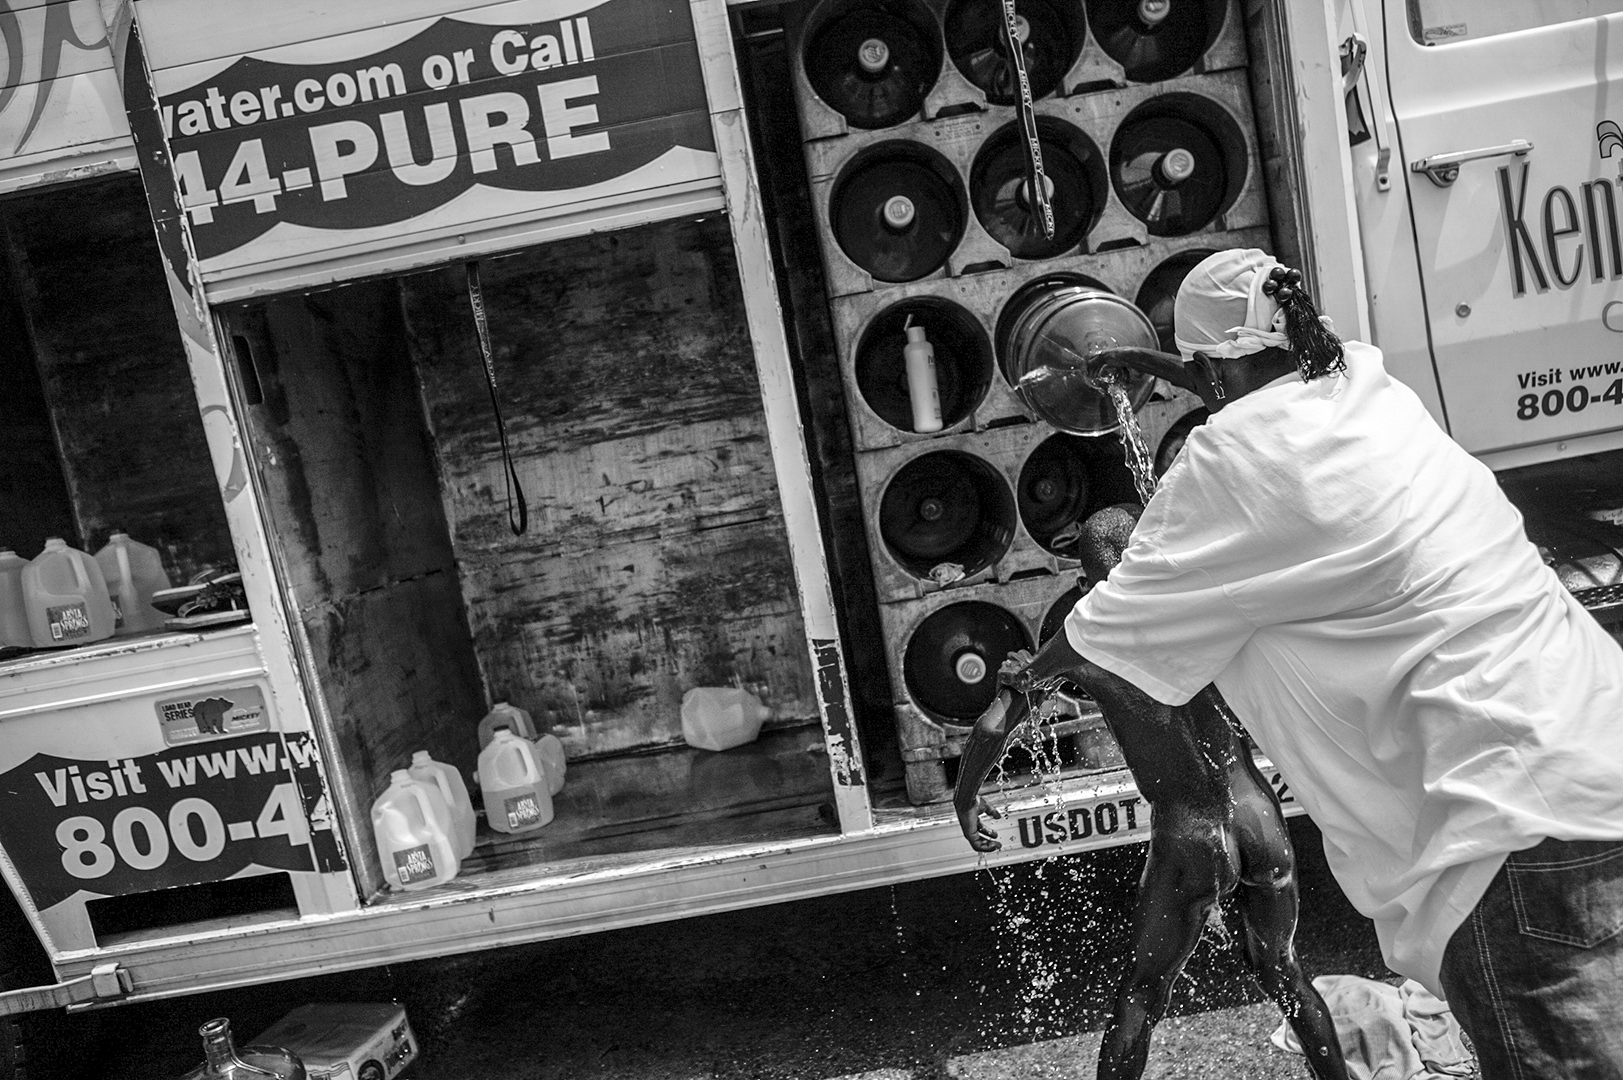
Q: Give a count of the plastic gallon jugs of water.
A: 9